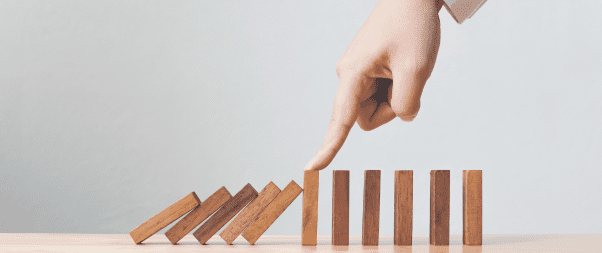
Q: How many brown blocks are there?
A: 11